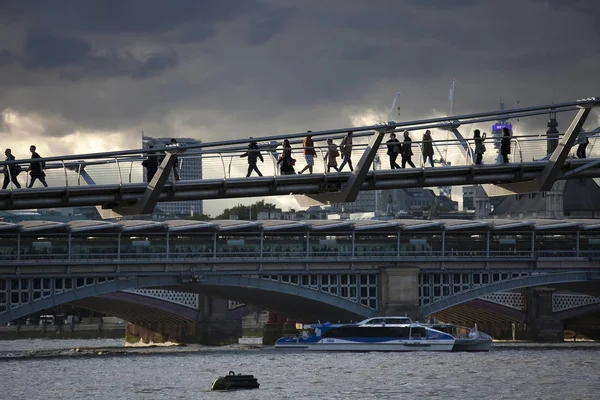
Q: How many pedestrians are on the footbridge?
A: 15